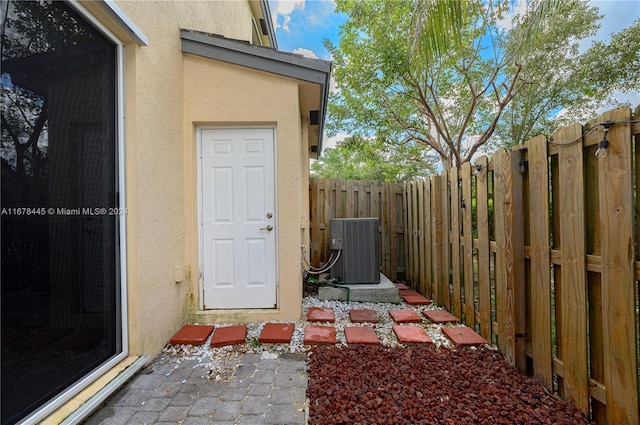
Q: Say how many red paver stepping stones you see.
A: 14